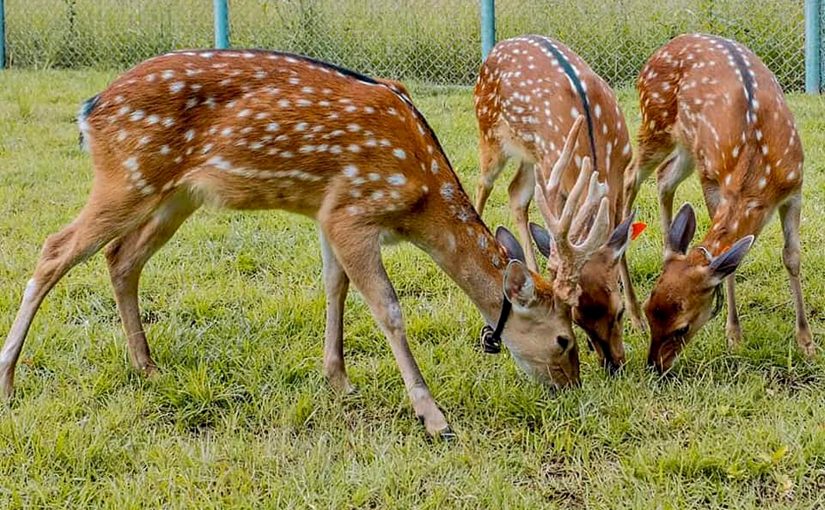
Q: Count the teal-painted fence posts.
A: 4